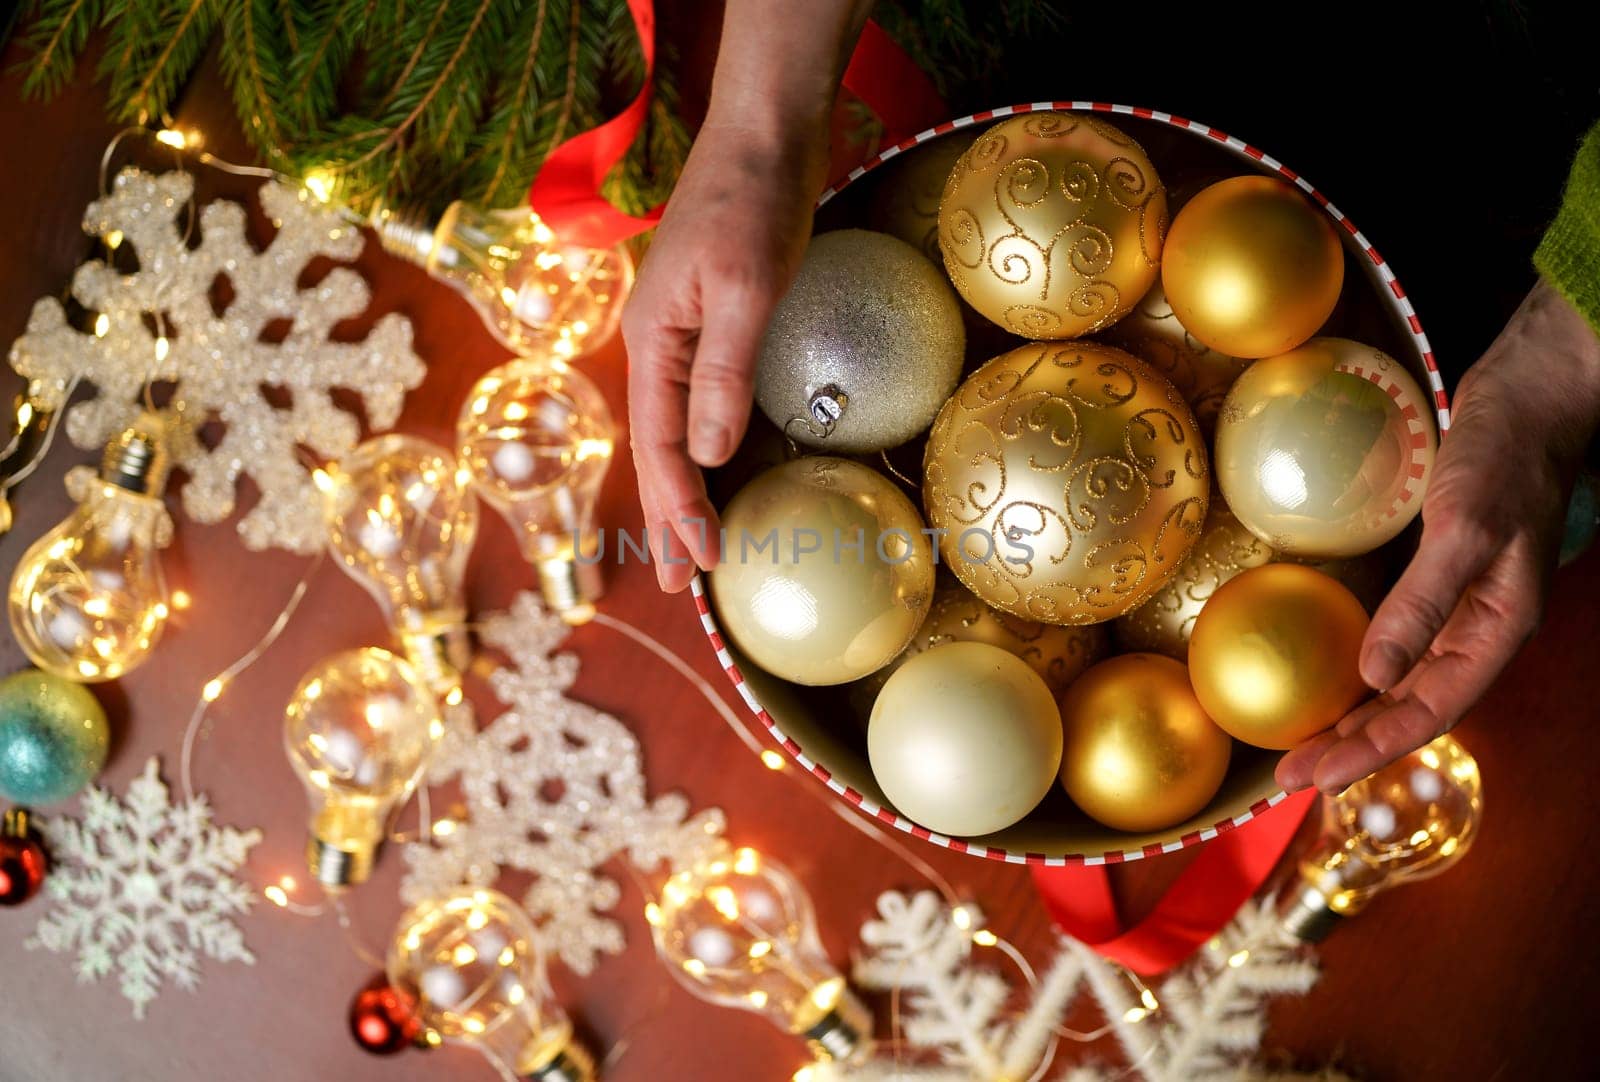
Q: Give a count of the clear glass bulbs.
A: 8